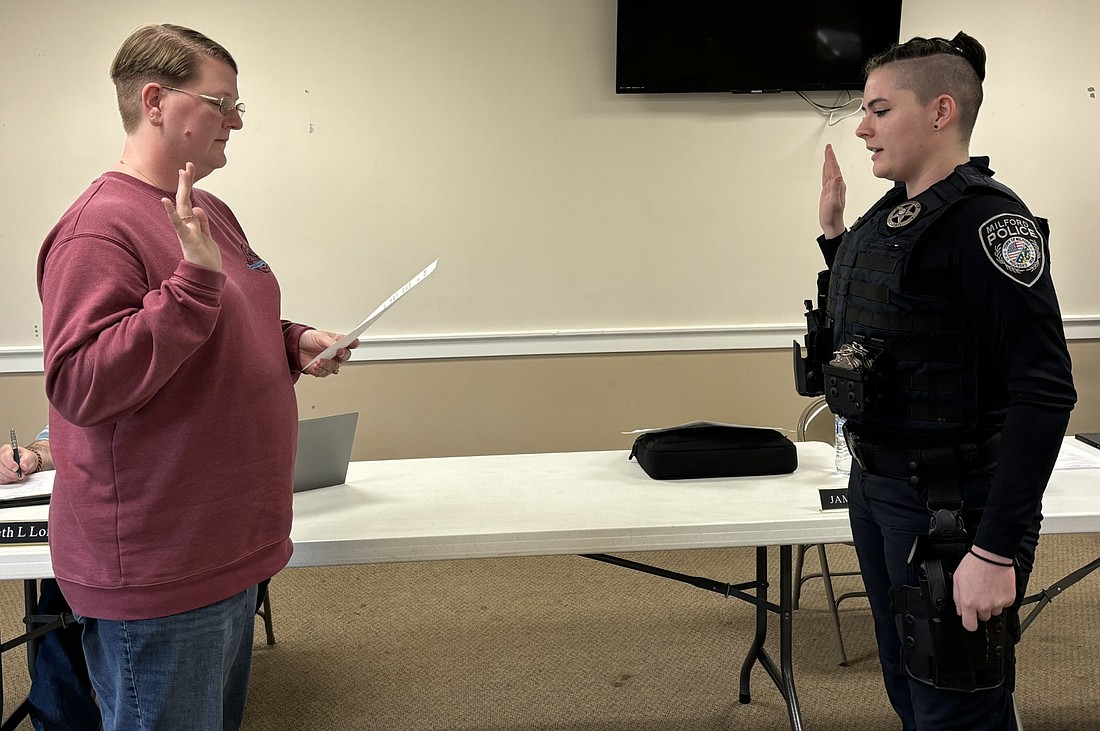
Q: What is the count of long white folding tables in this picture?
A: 2